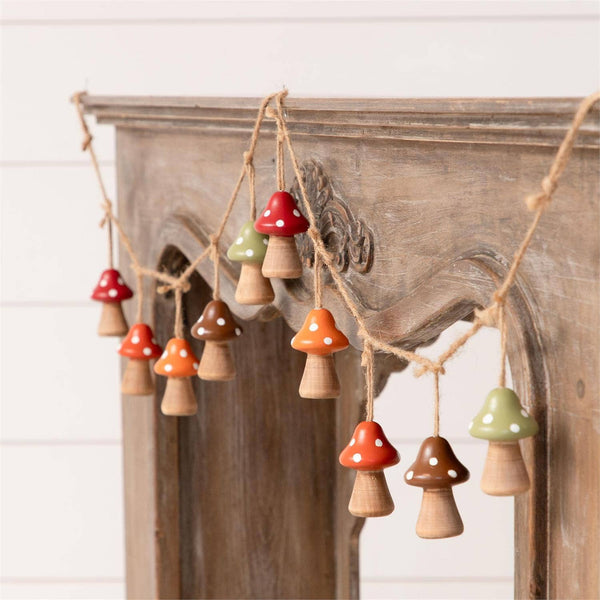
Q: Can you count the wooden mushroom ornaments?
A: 10